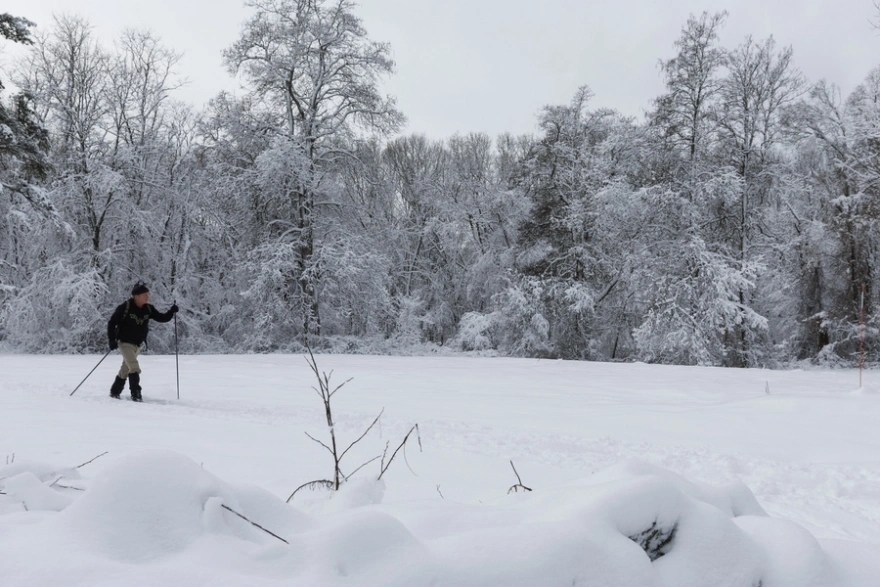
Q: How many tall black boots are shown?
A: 2